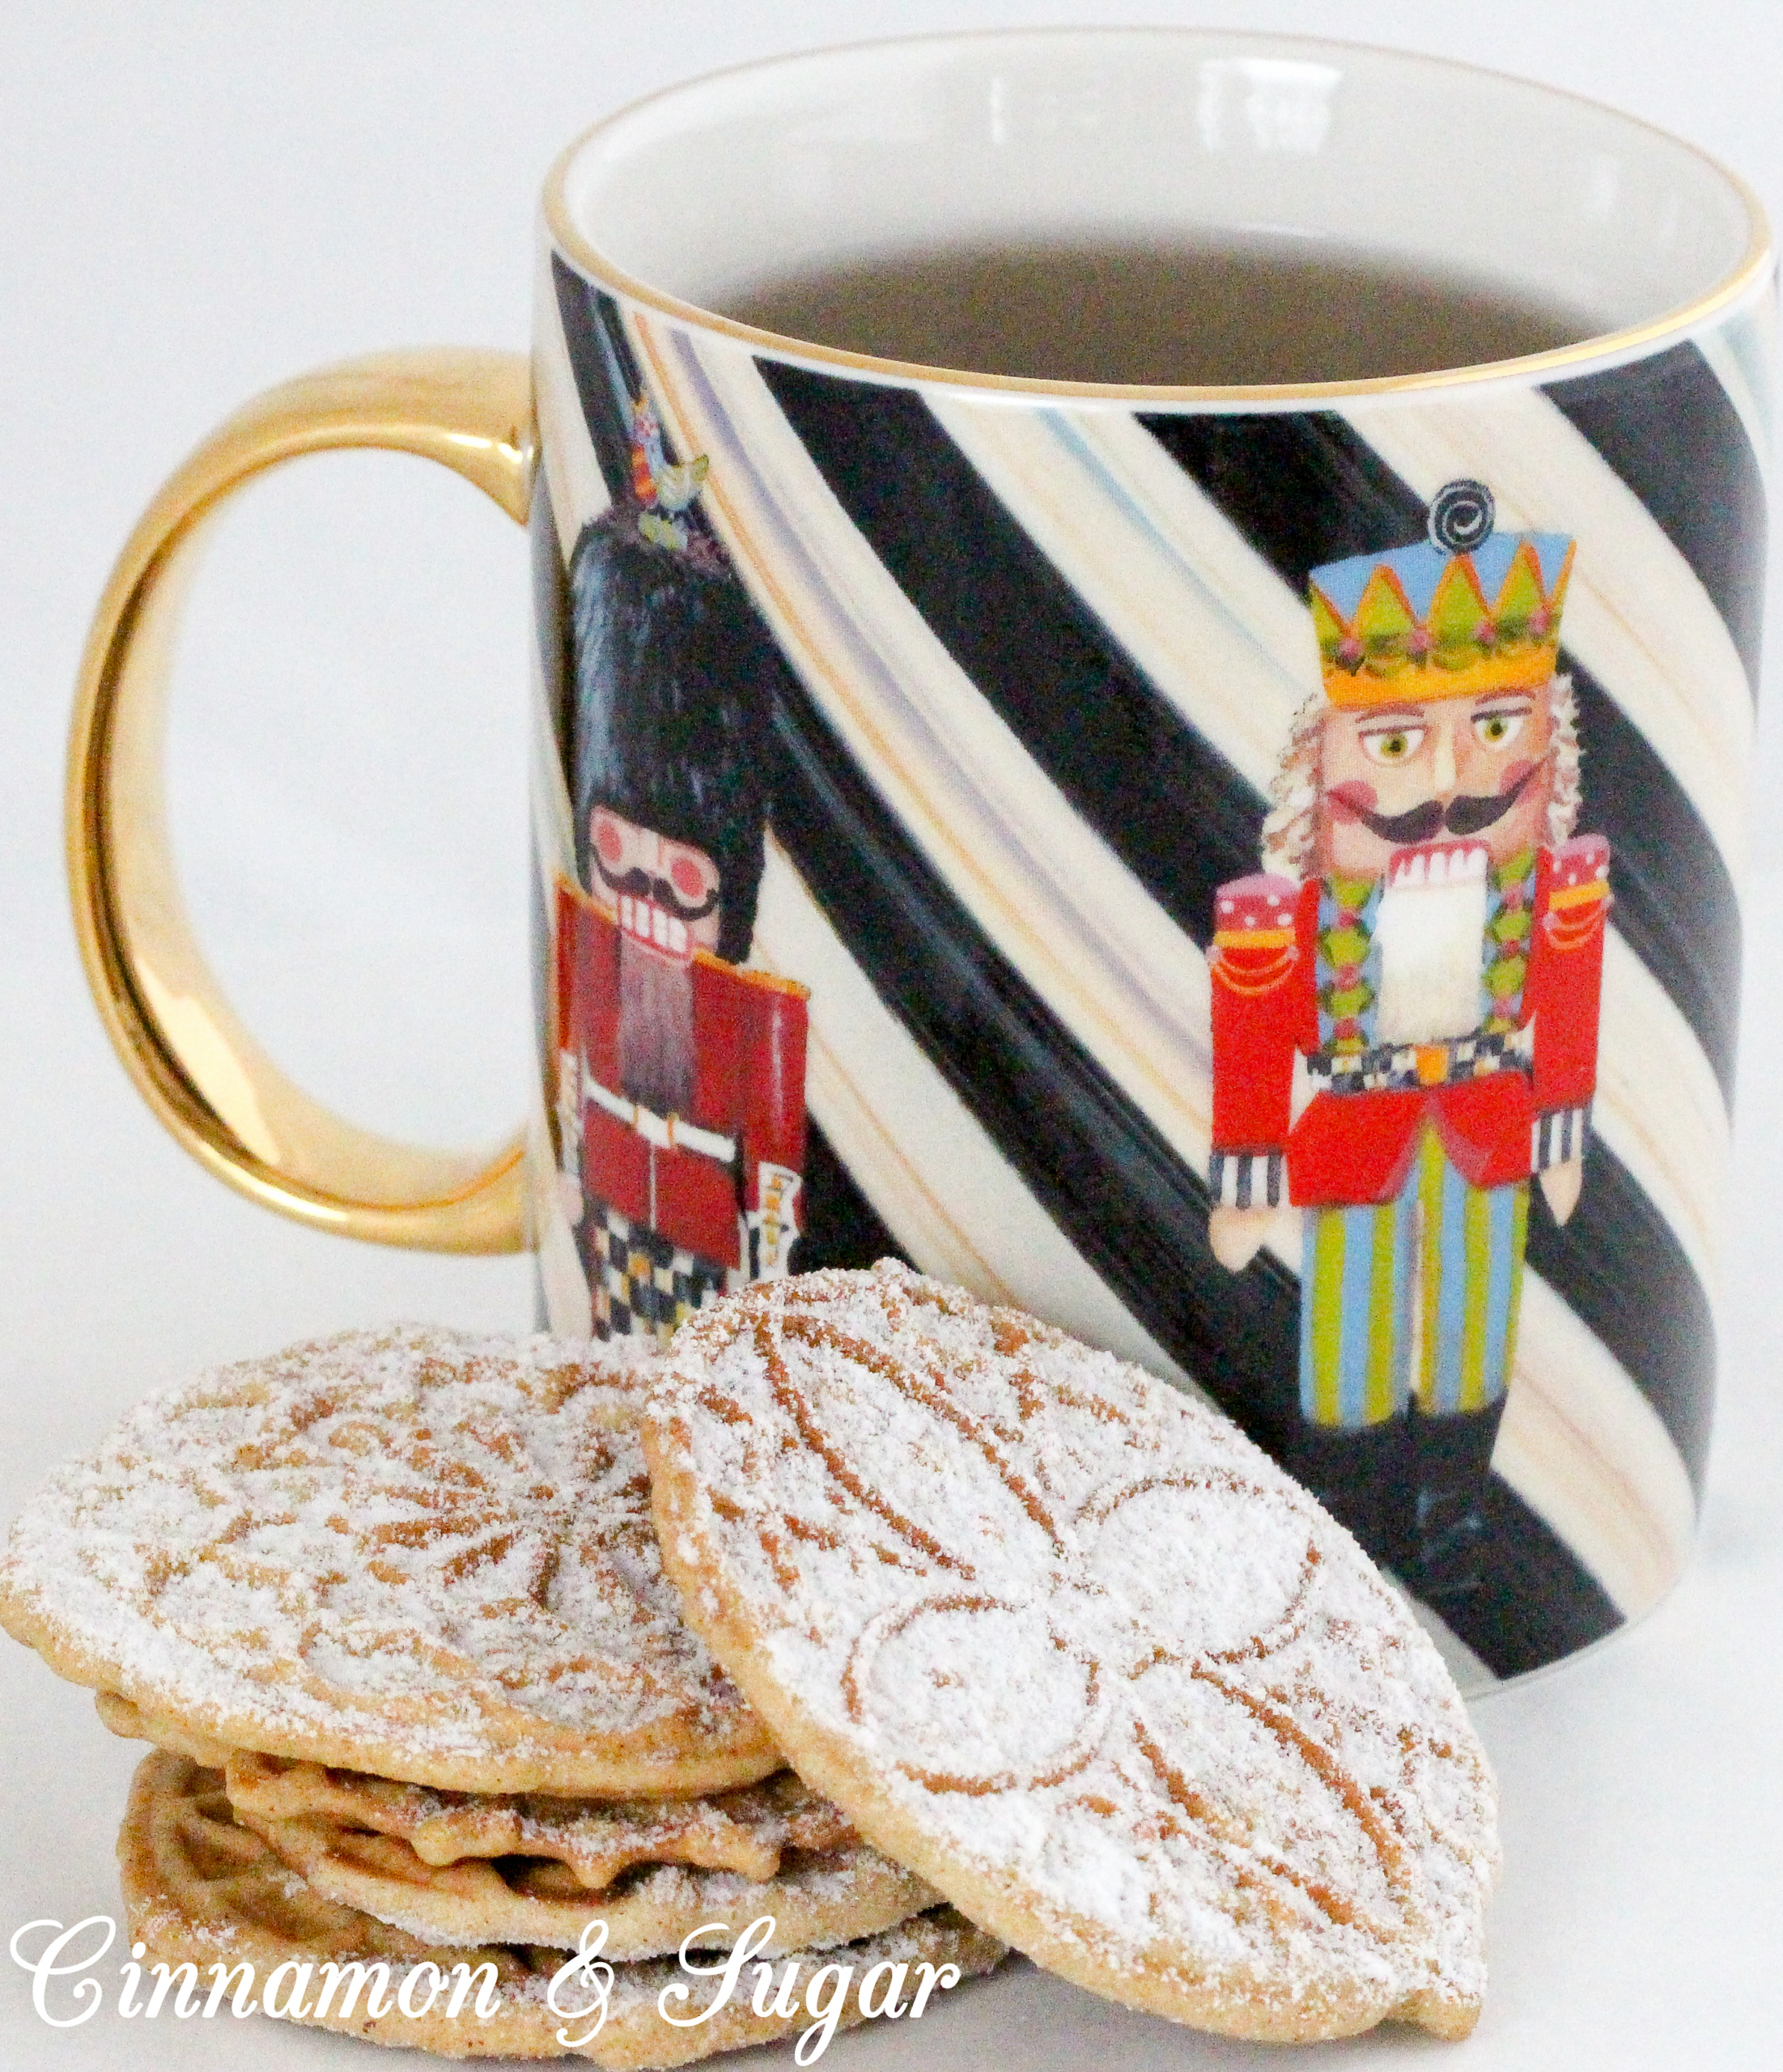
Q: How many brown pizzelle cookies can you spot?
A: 5